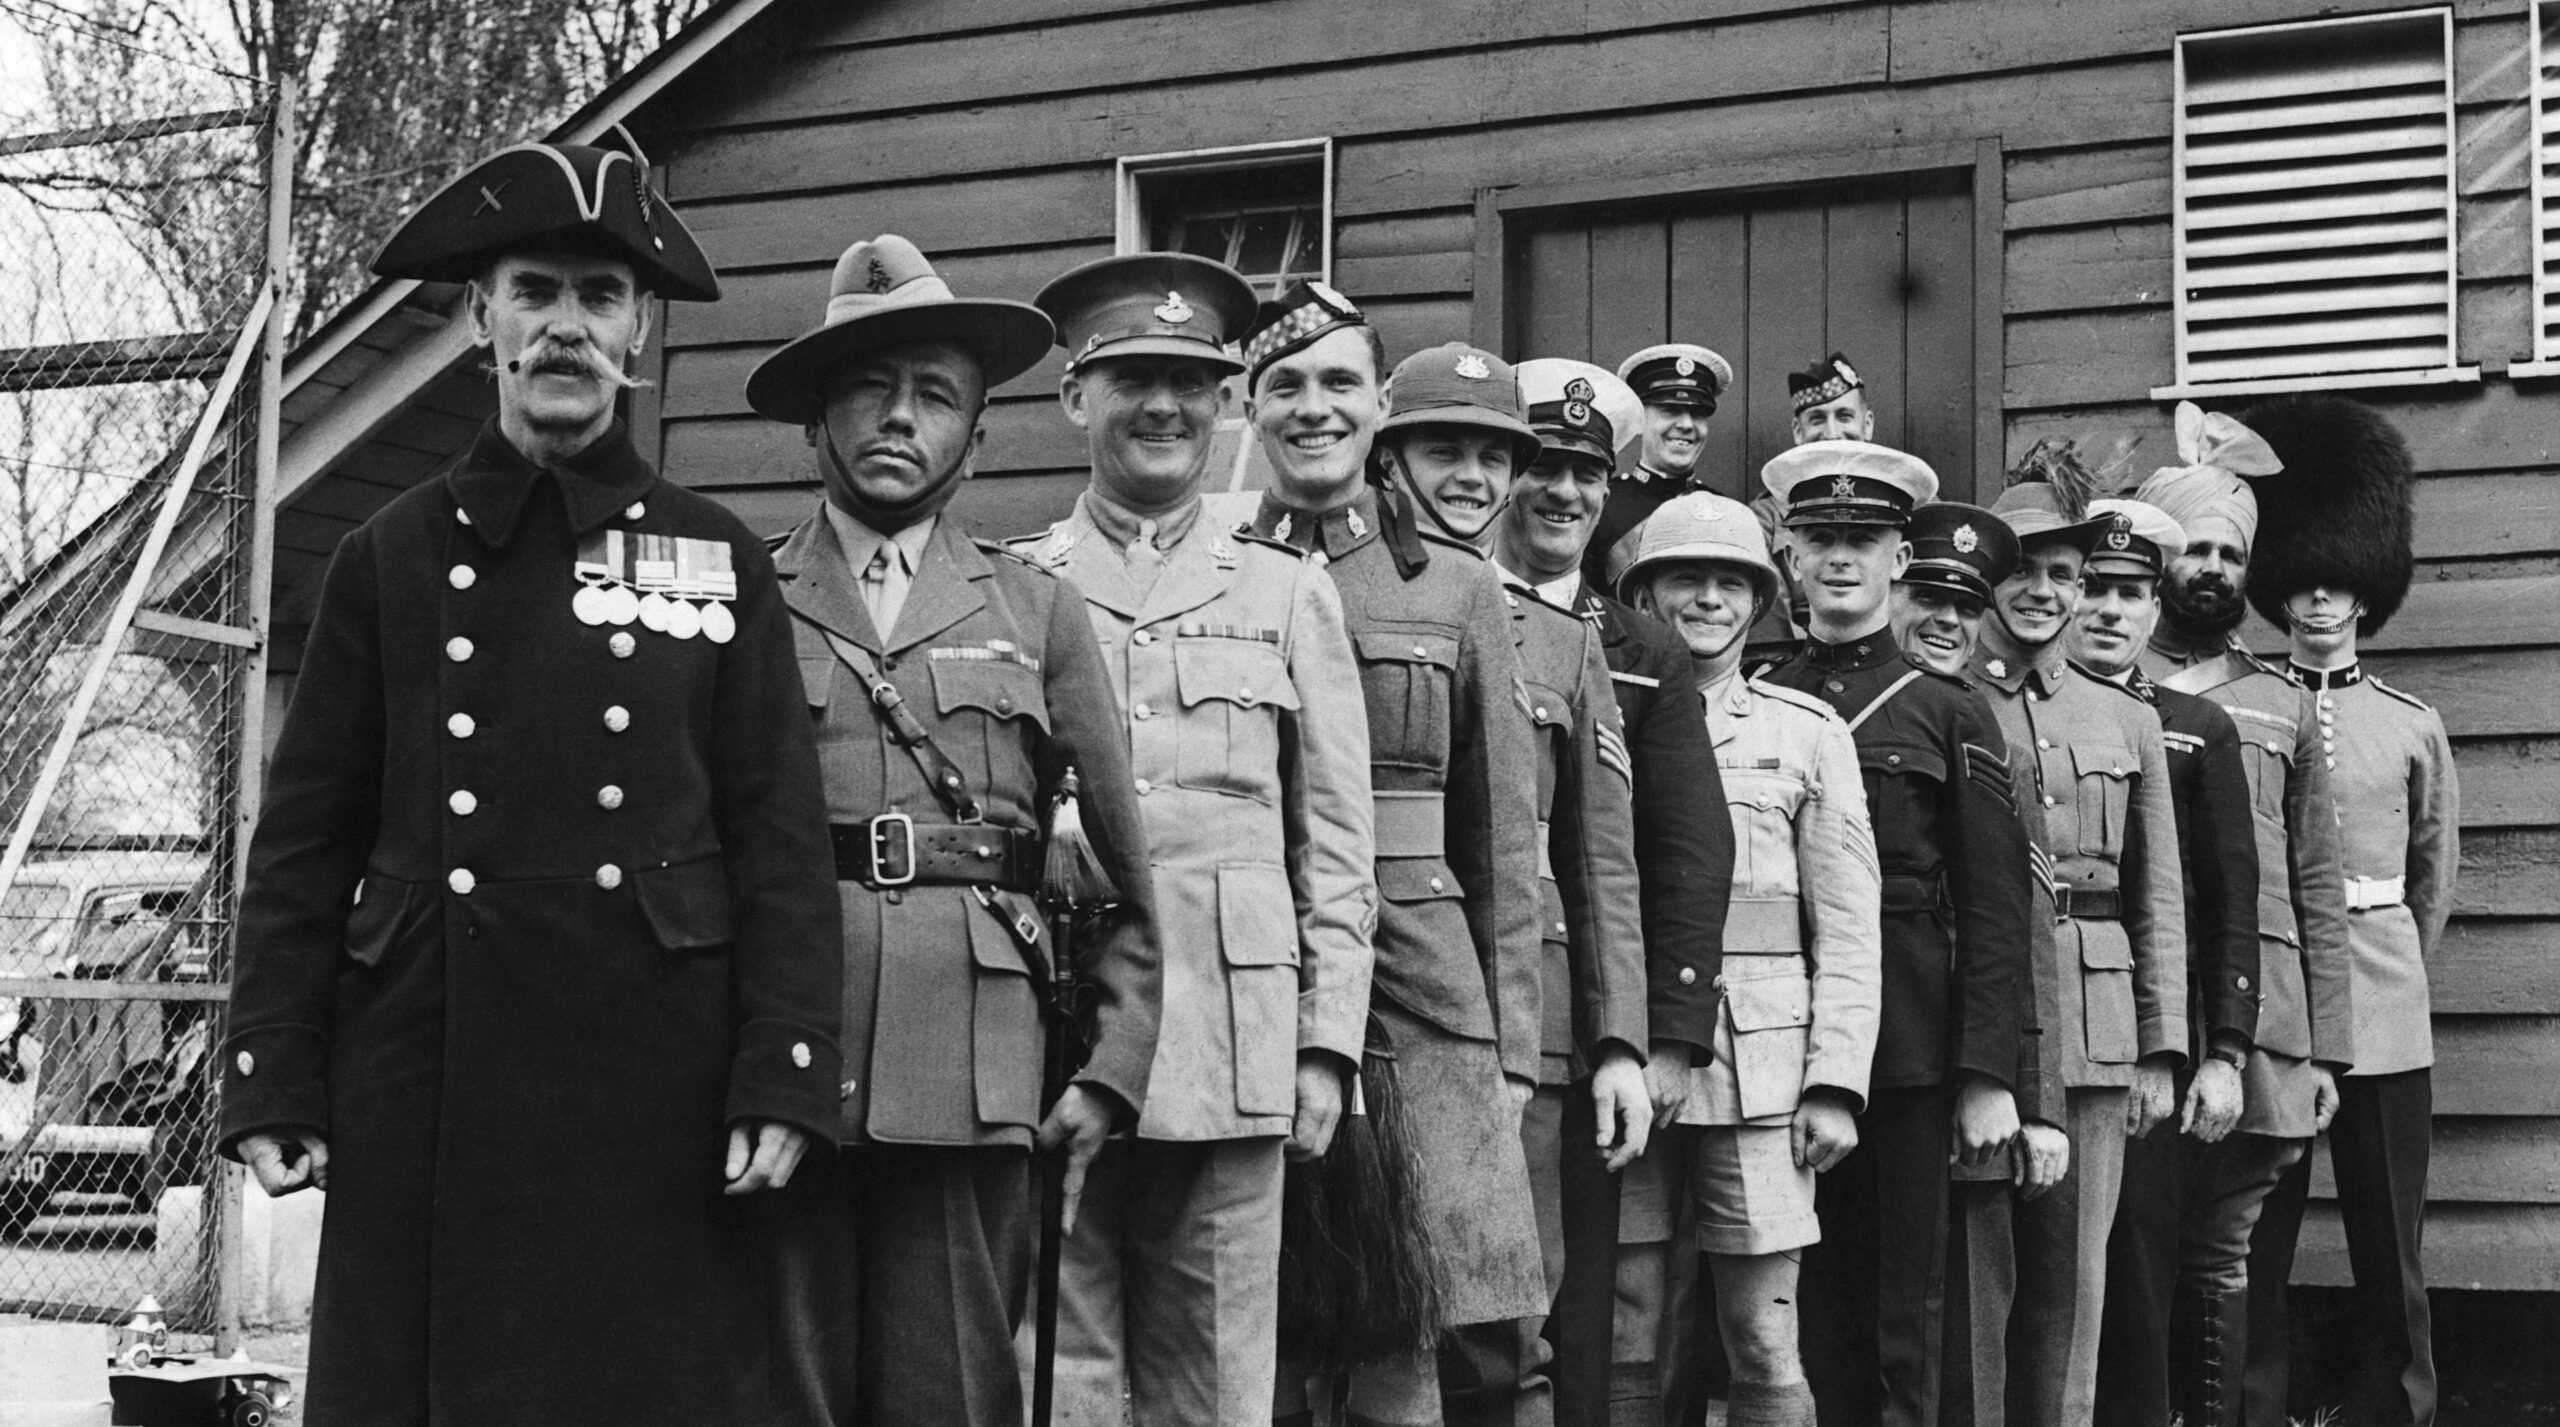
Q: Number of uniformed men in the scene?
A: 15